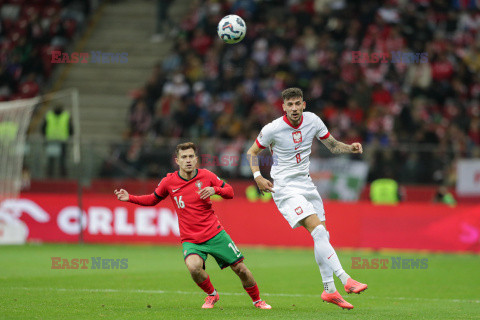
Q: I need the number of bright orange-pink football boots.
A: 4